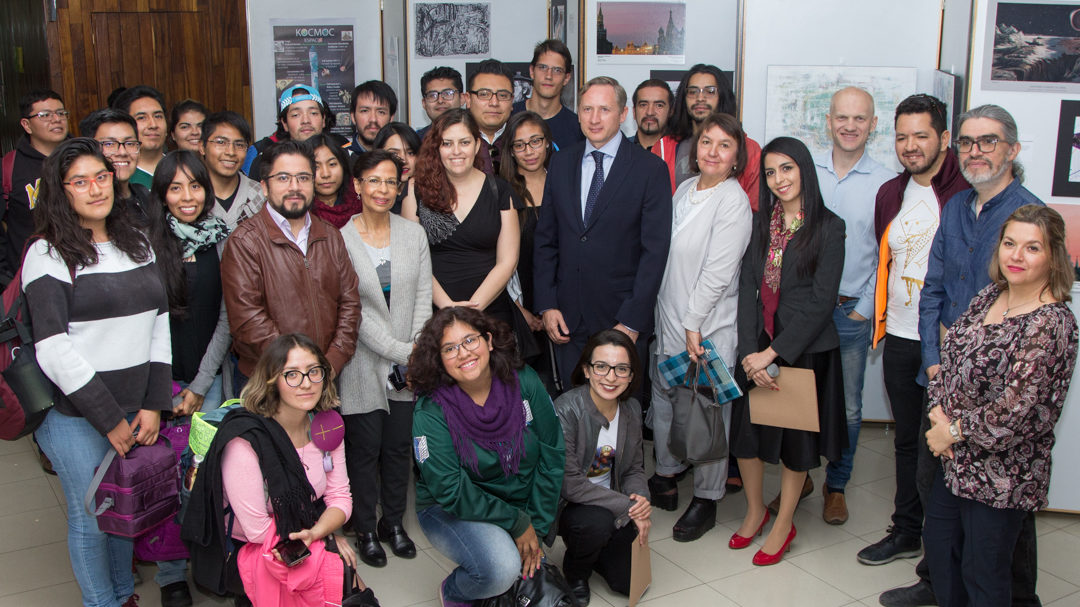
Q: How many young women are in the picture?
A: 11